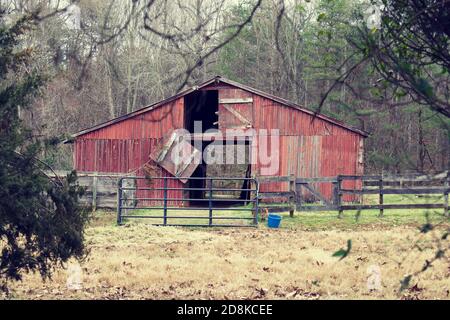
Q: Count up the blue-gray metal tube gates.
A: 1